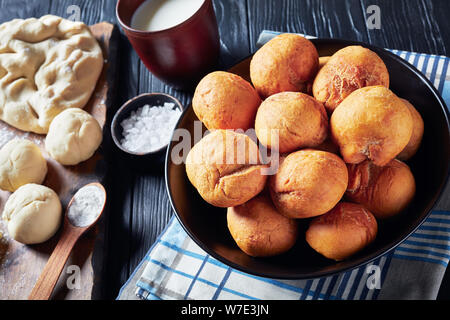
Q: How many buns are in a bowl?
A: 11